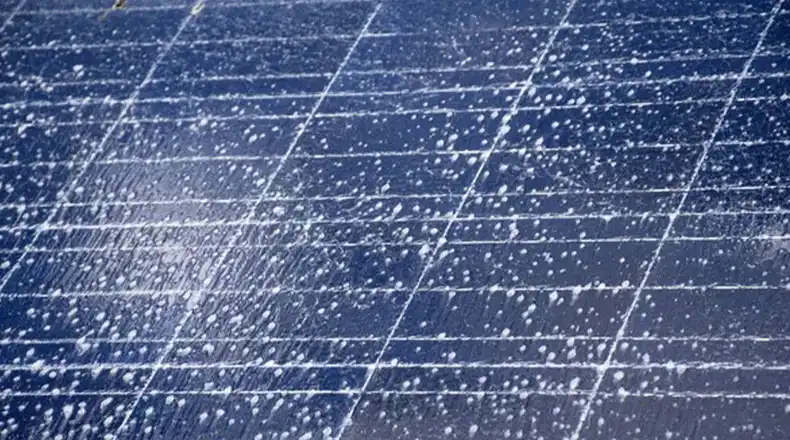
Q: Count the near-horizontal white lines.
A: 13